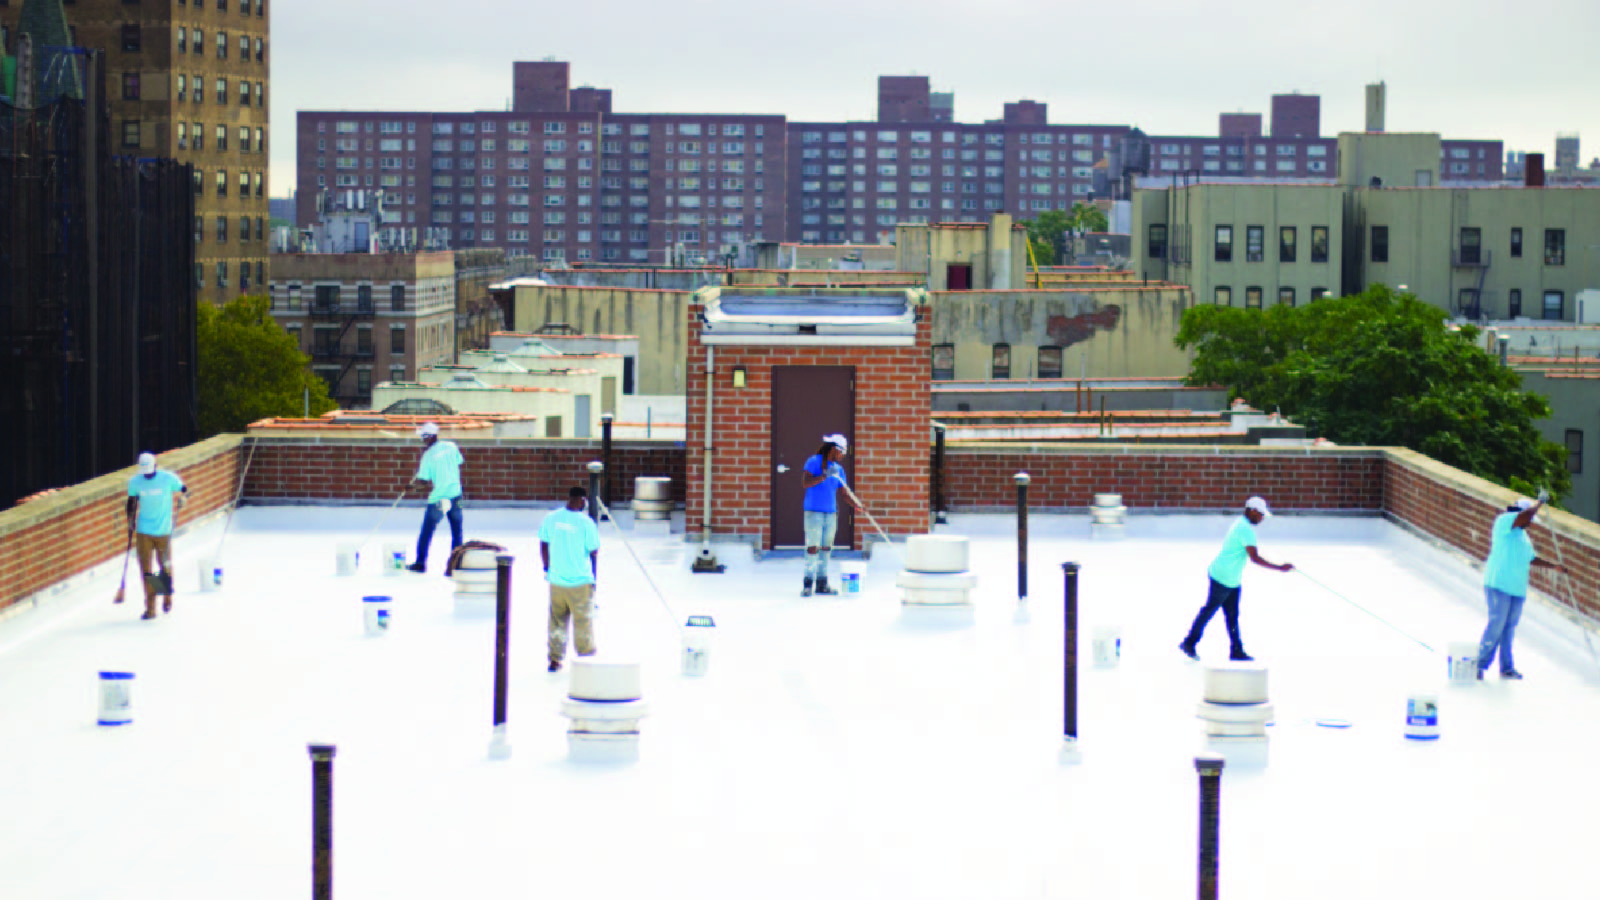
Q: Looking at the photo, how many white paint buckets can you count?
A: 10